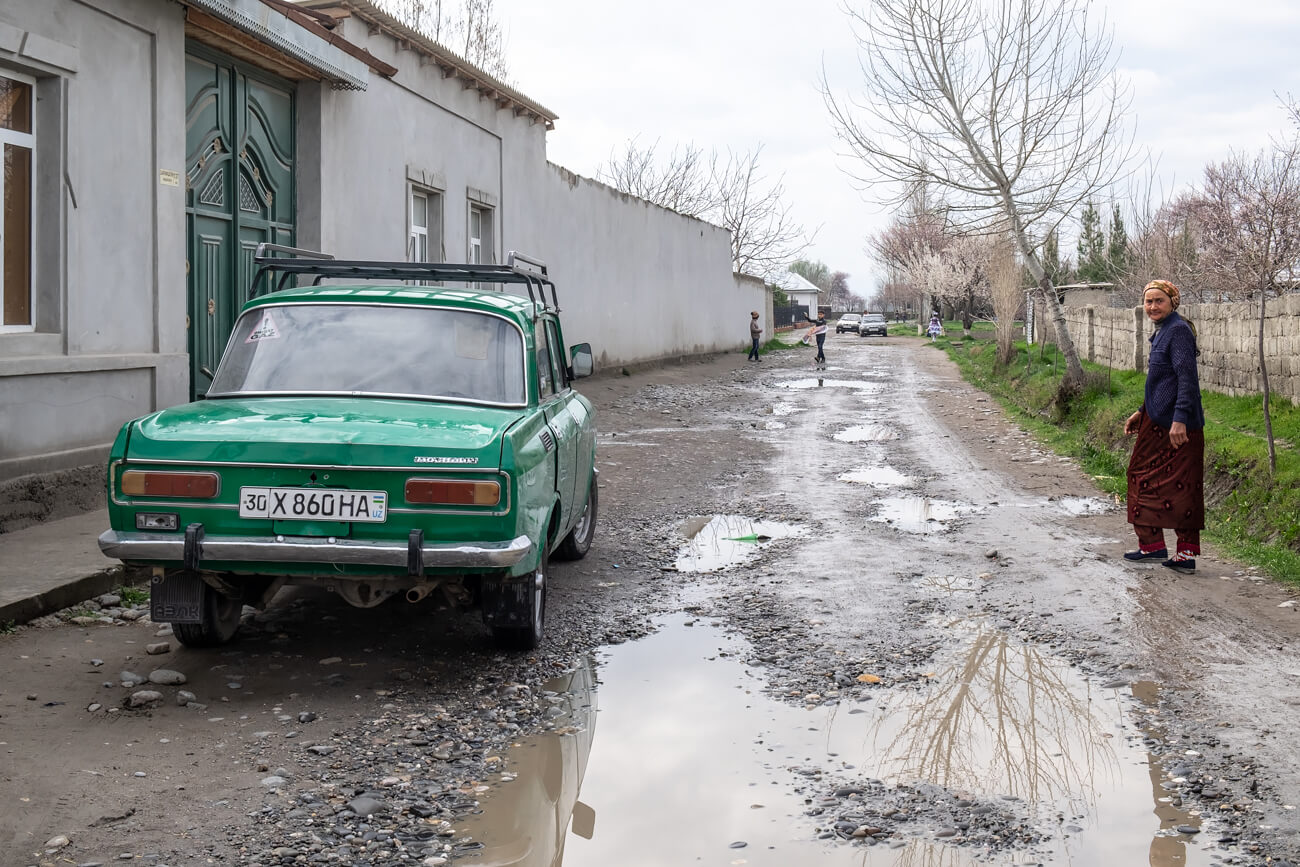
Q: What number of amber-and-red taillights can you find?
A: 2